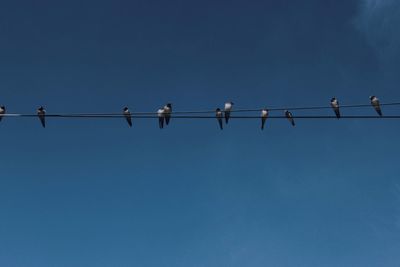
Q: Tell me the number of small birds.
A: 11